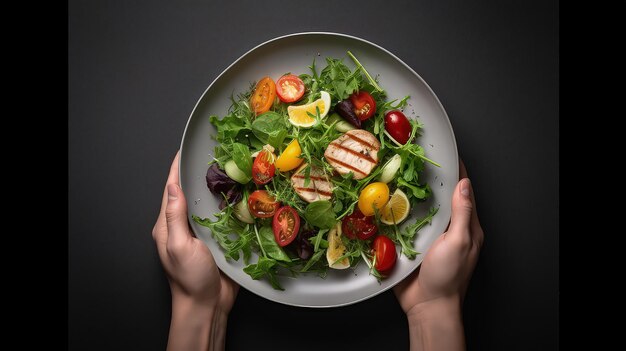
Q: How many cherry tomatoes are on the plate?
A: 11